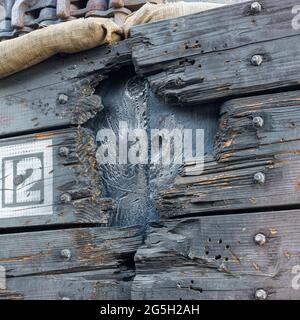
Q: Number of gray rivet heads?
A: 10